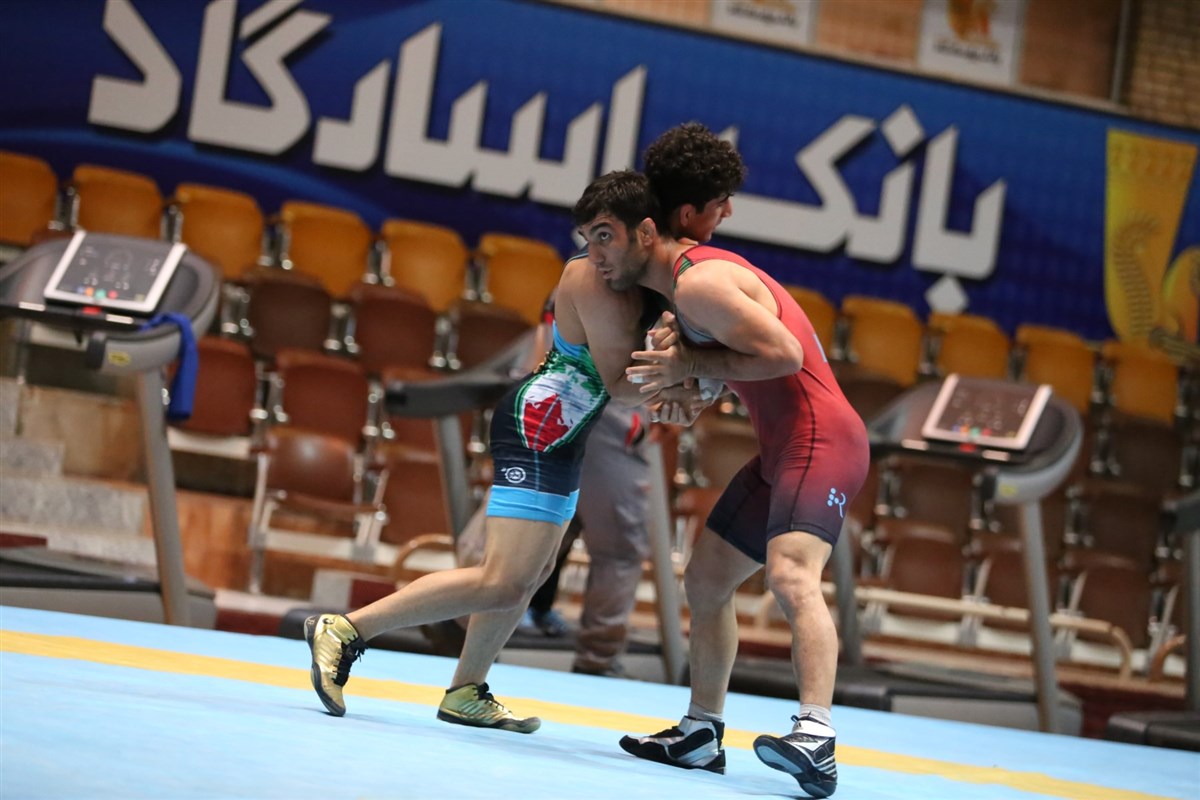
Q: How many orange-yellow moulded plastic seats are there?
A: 11